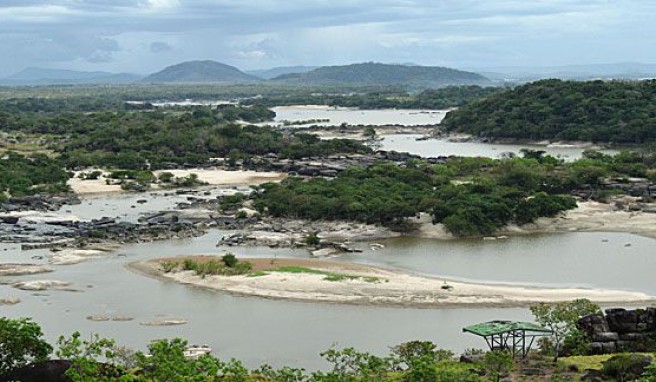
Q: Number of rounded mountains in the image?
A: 2